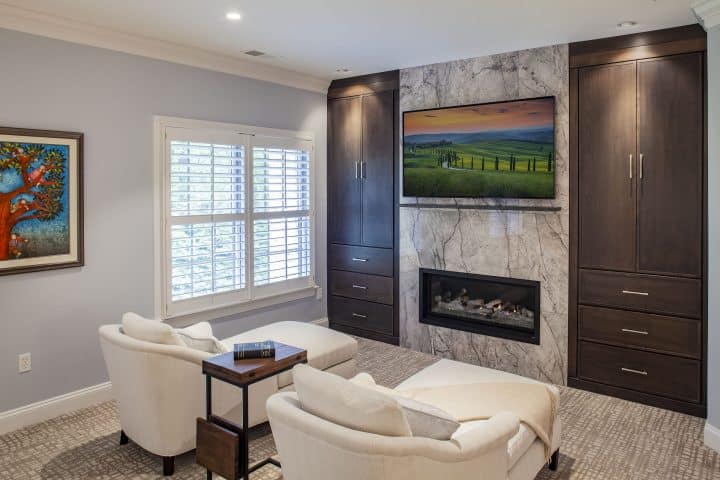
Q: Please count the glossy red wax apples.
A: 0